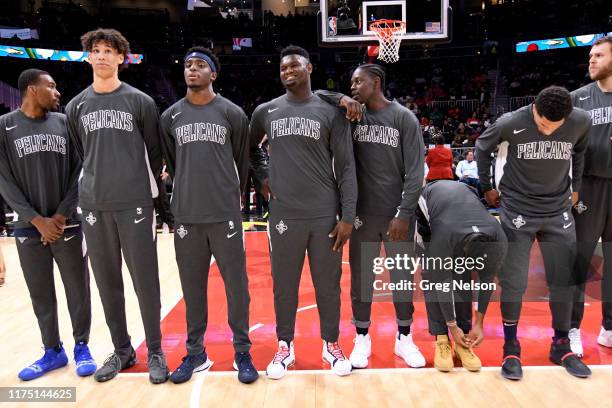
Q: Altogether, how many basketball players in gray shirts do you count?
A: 8